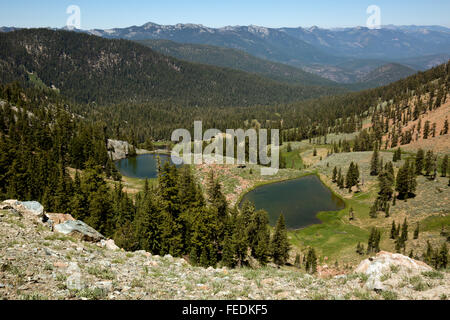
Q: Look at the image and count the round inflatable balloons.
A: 0